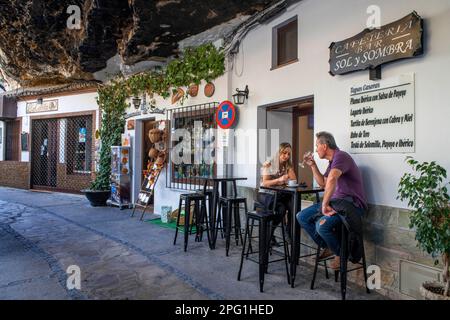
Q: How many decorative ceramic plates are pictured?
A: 3